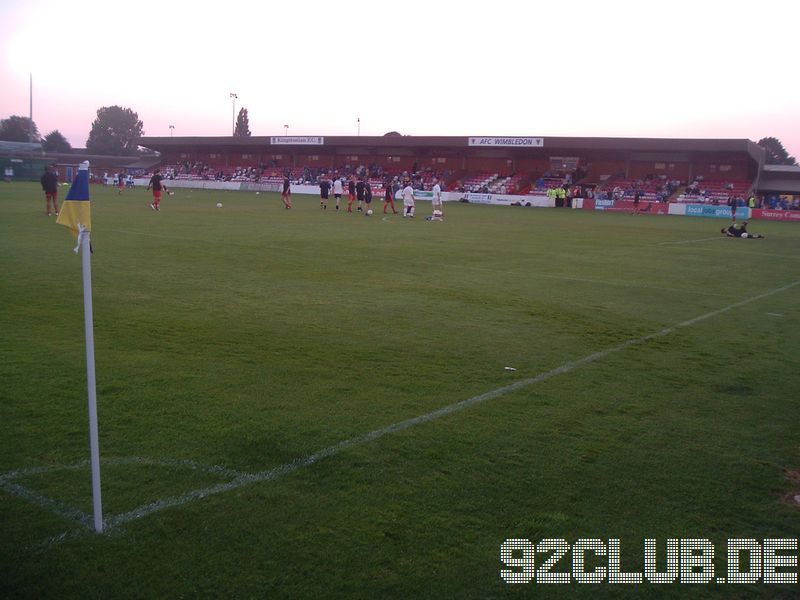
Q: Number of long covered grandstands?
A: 1